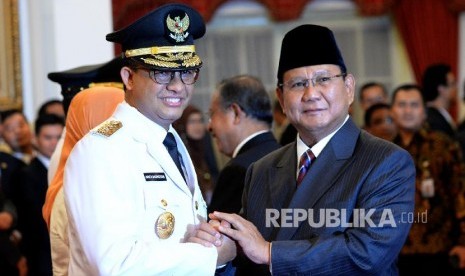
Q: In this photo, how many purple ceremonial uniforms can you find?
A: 0